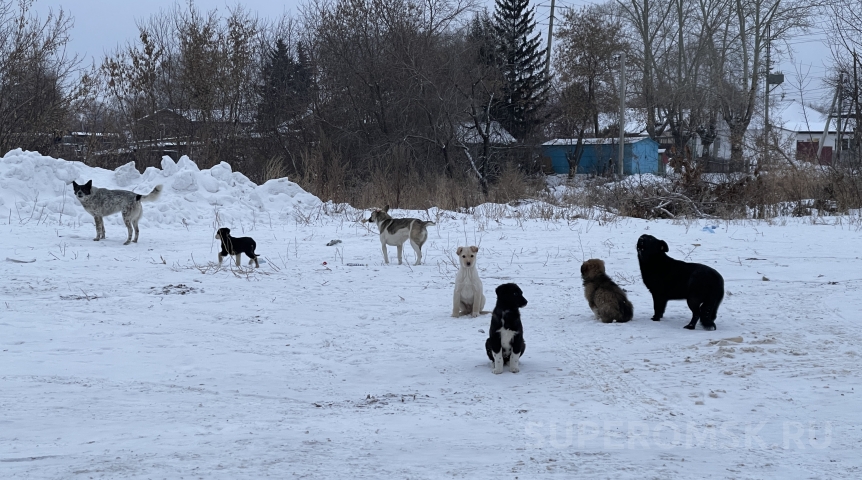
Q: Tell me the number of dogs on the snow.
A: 7